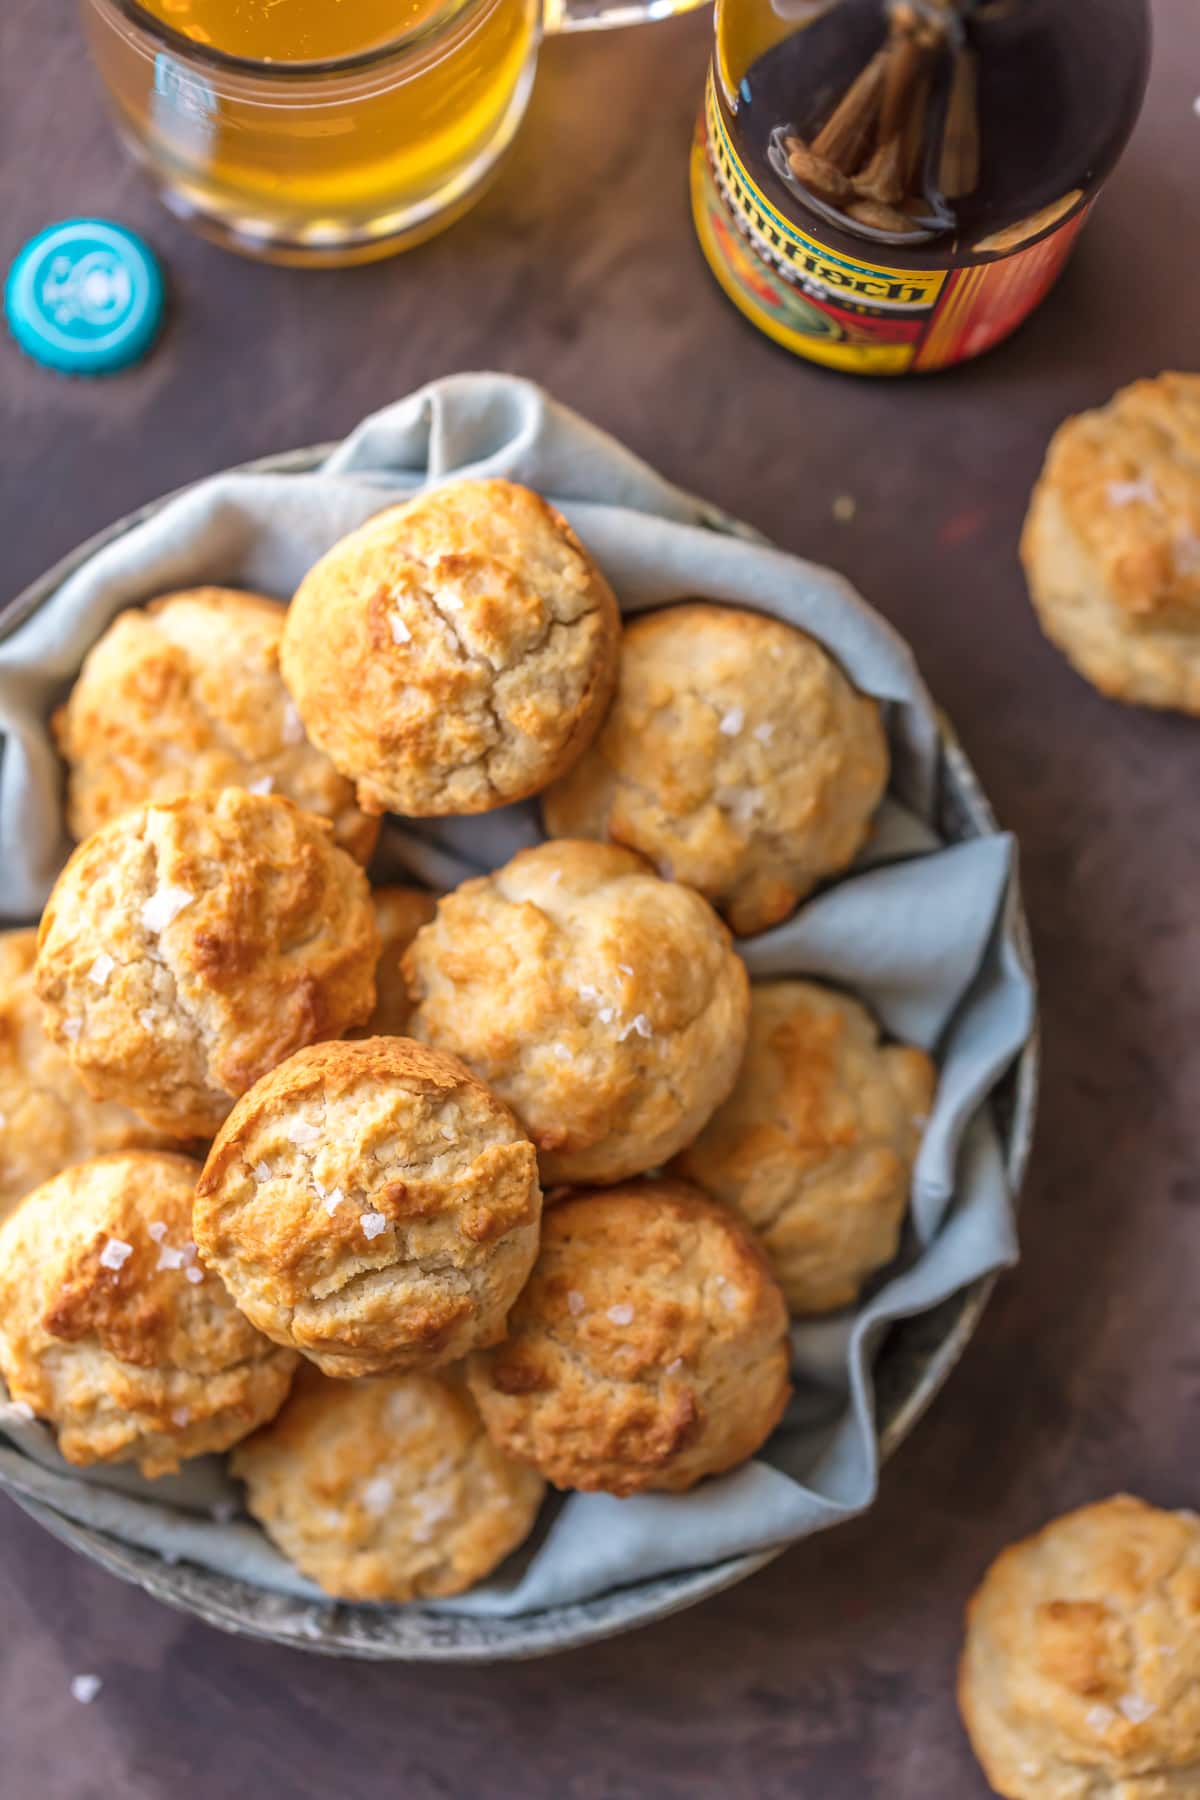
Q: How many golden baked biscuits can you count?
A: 14